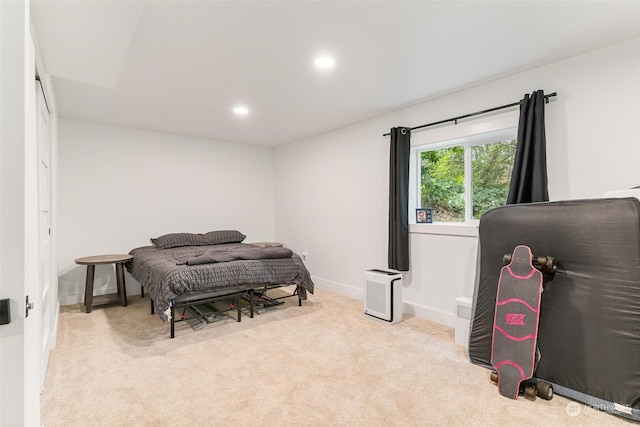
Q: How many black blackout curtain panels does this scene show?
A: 2